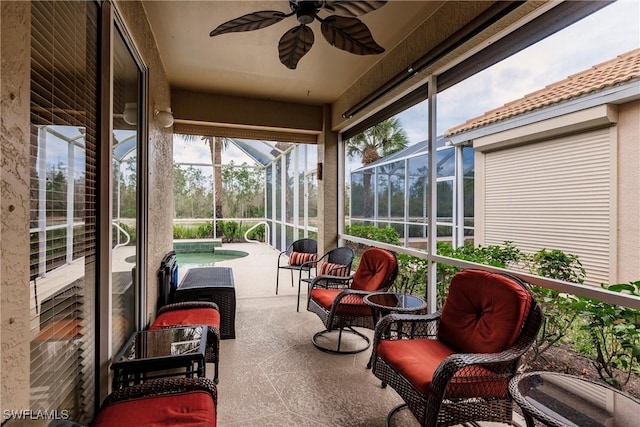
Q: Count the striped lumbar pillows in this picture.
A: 2